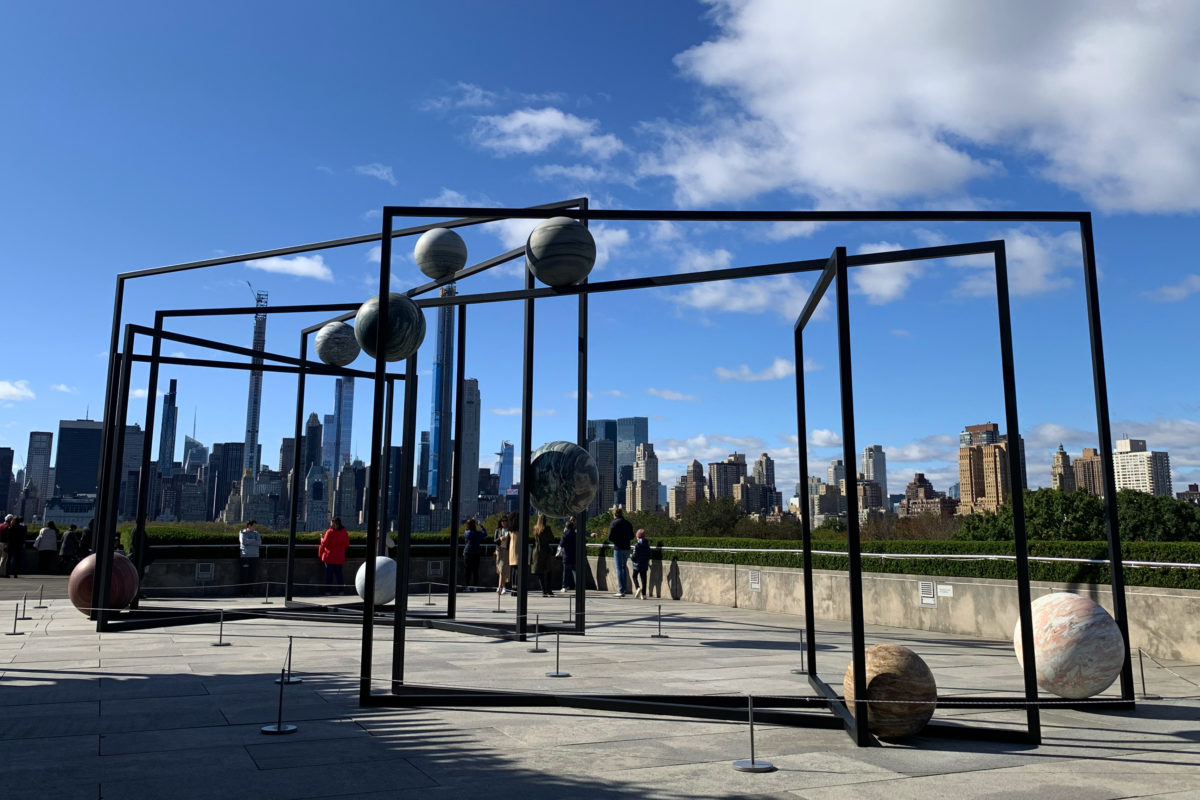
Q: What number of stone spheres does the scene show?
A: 9